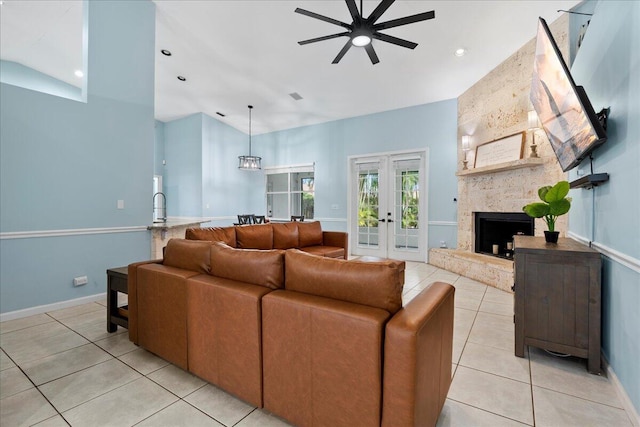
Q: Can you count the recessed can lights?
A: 4